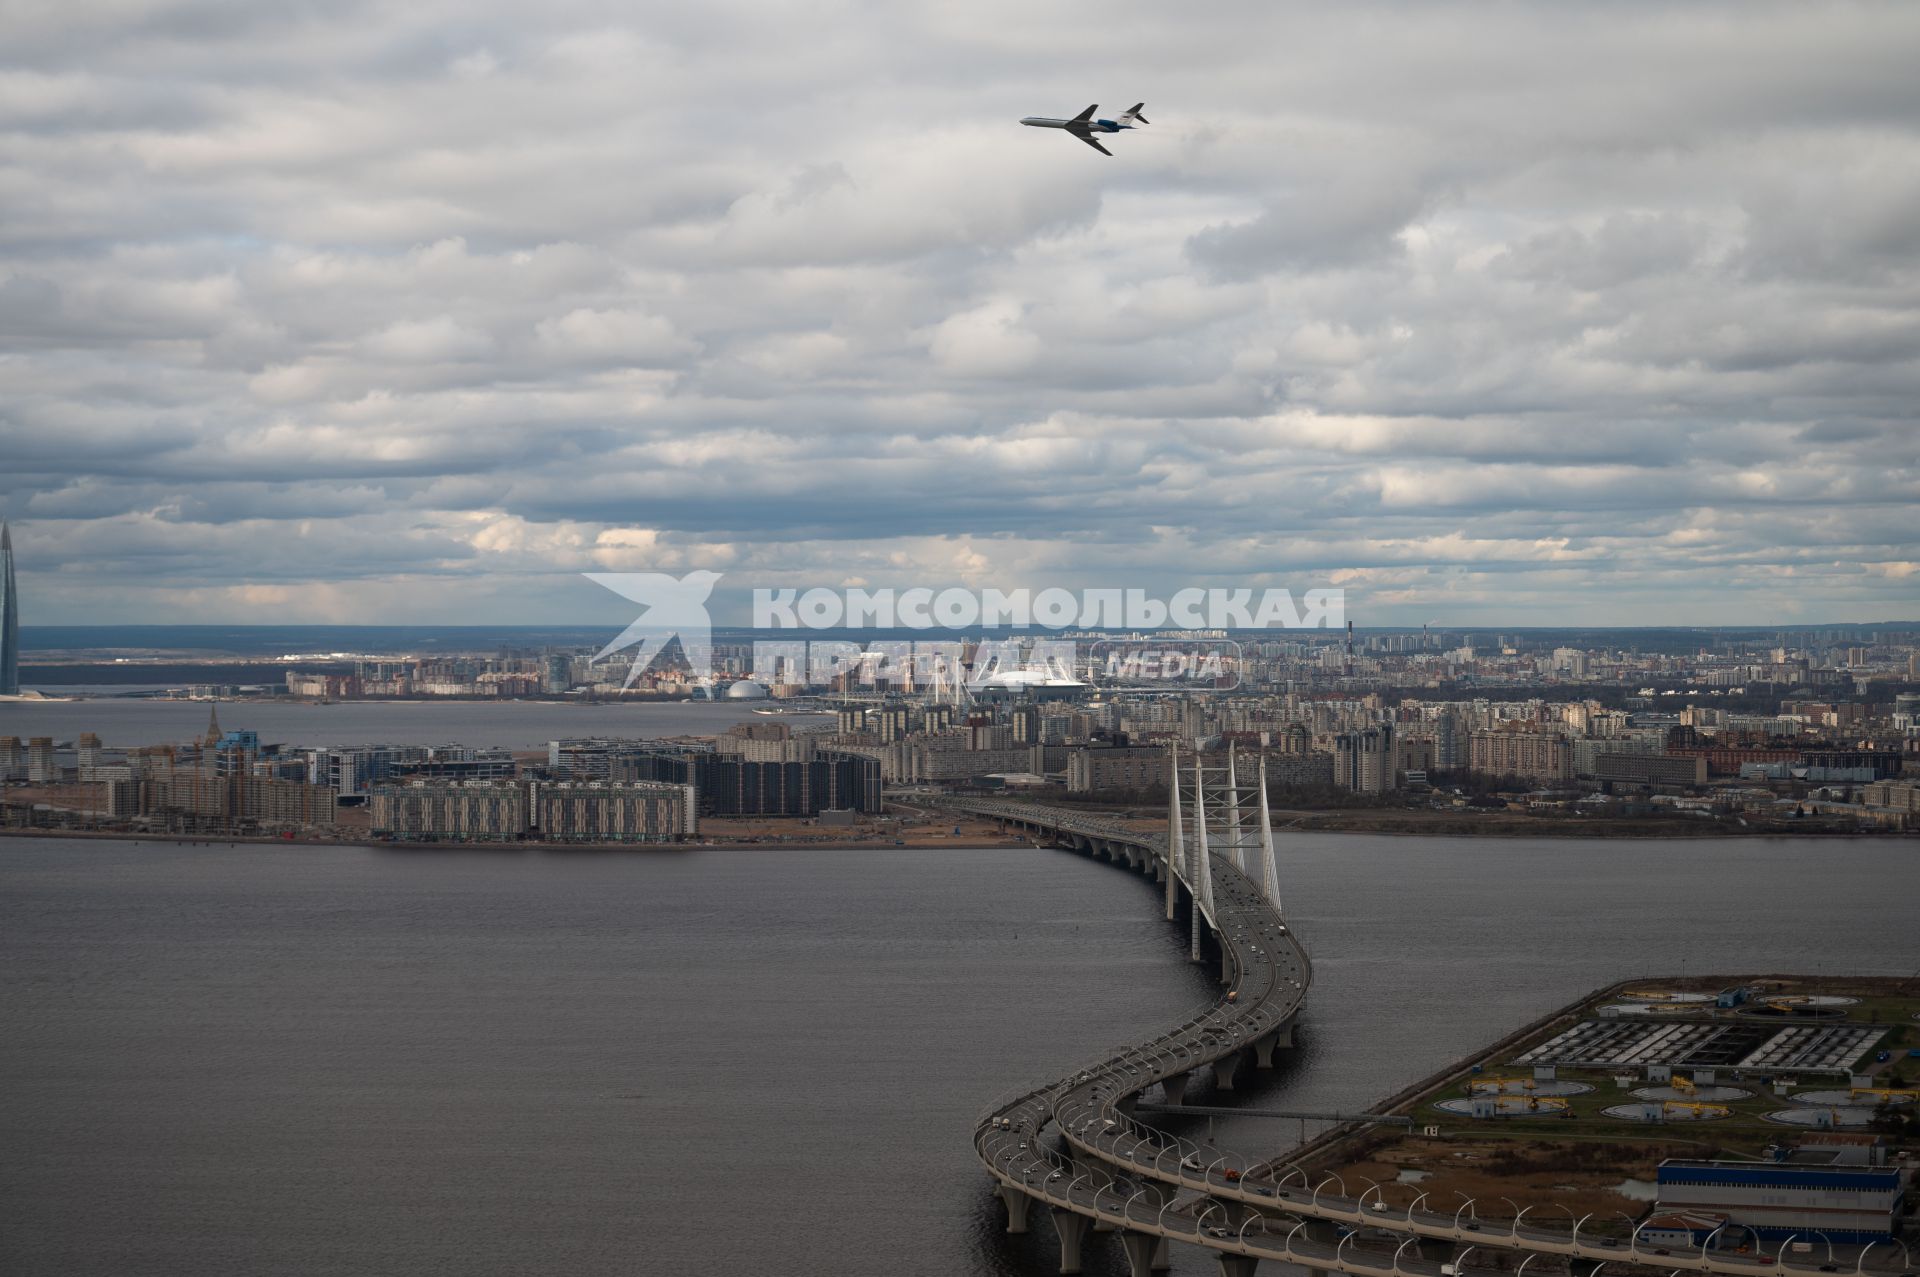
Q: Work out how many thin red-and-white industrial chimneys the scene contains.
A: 2